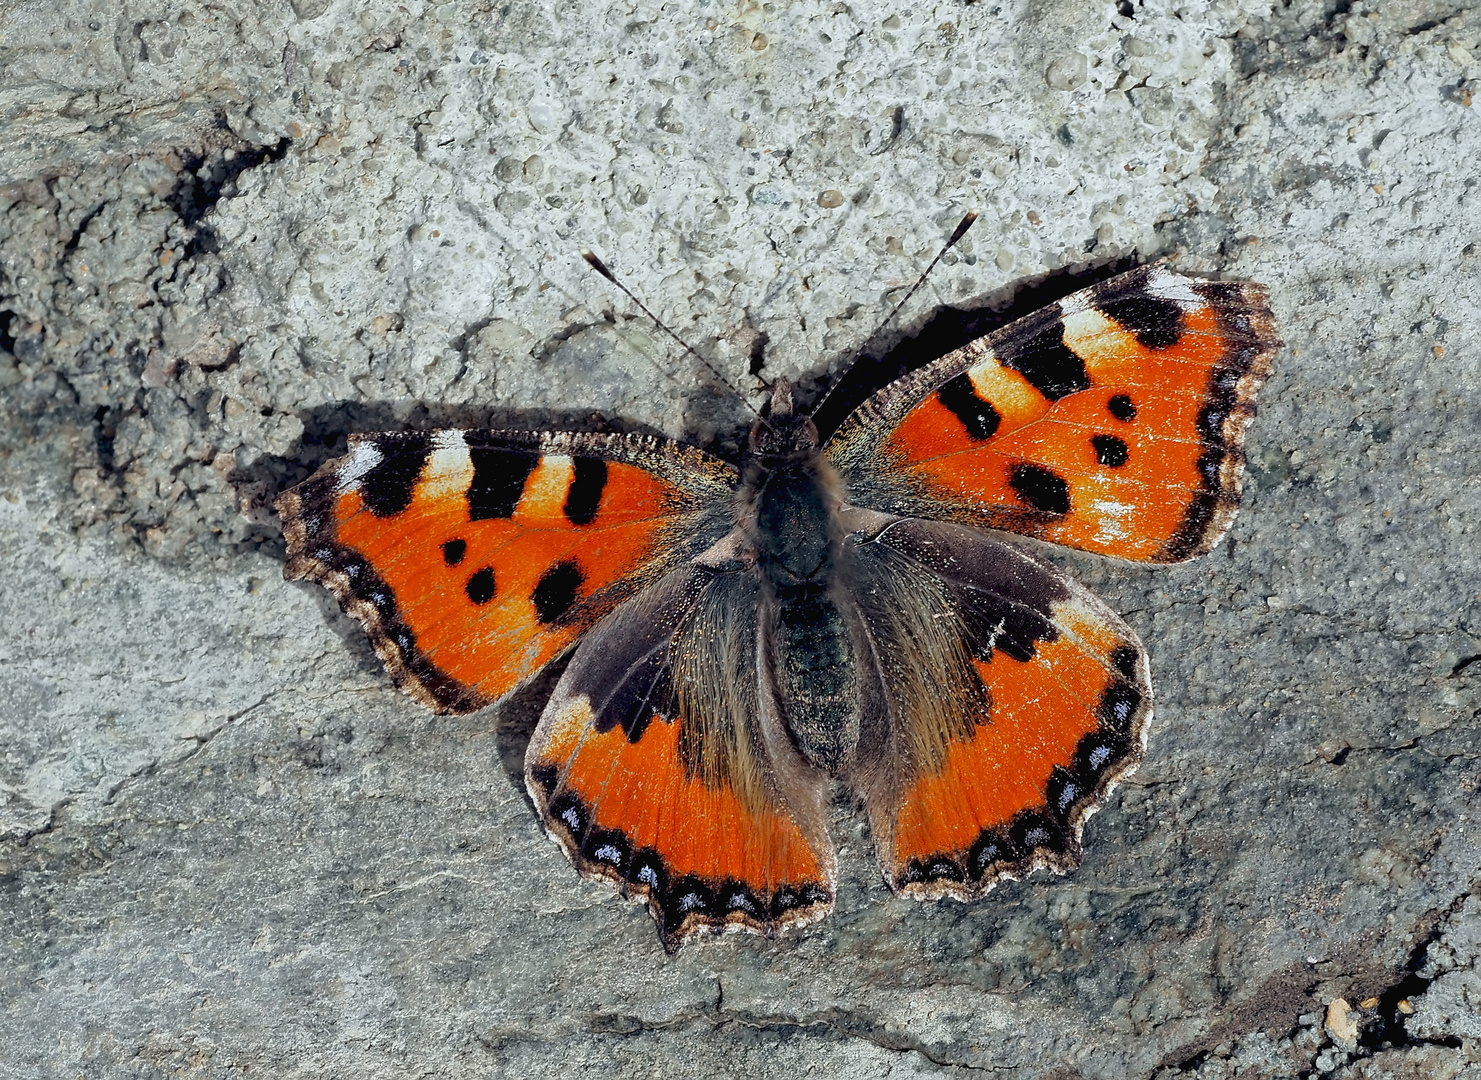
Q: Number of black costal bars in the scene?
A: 6